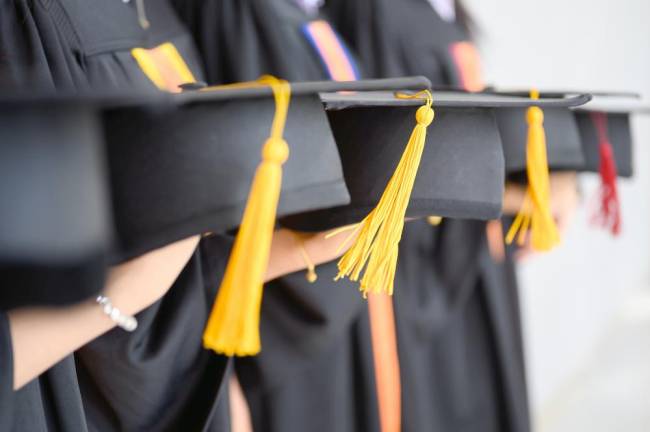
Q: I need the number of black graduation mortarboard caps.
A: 5